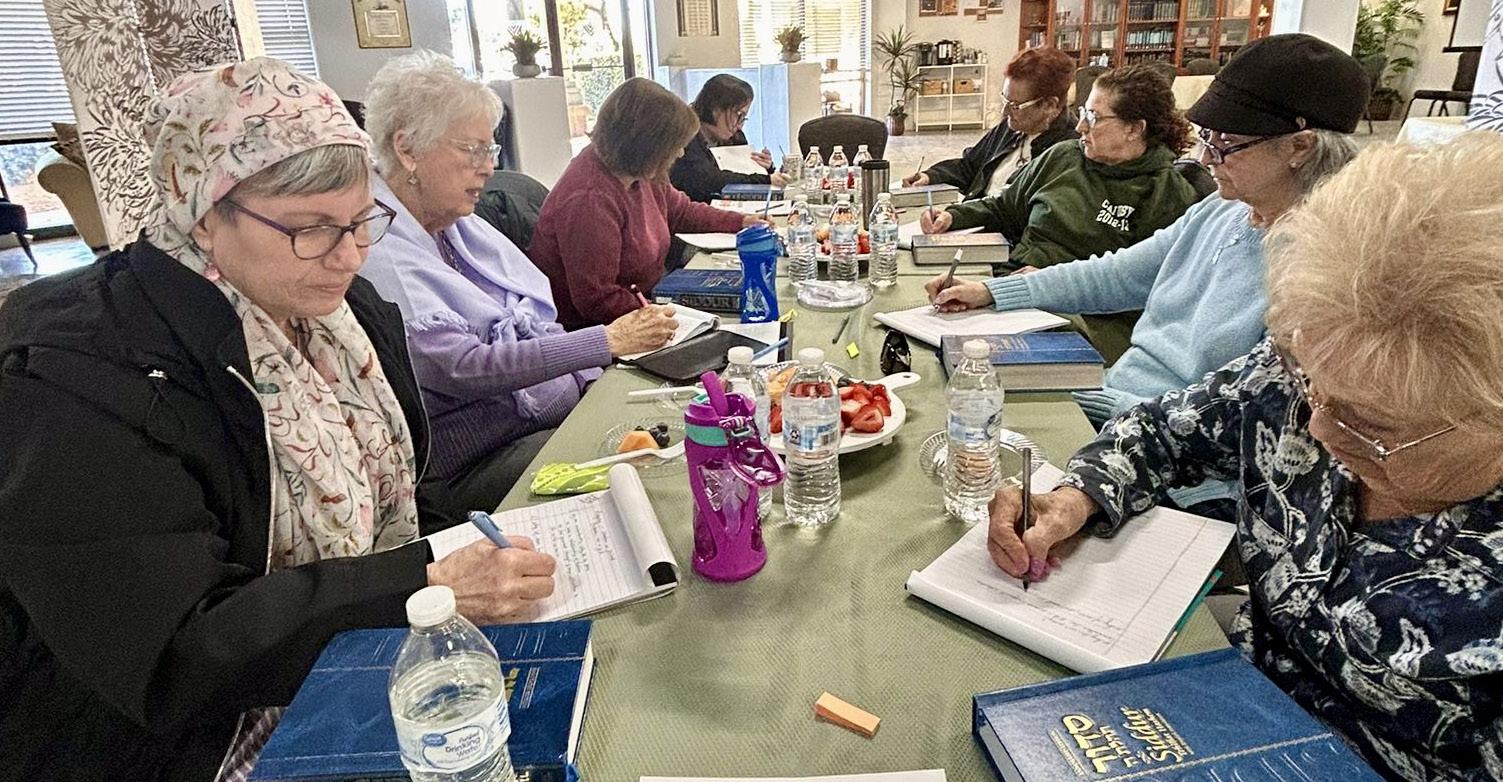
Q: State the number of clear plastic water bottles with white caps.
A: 10